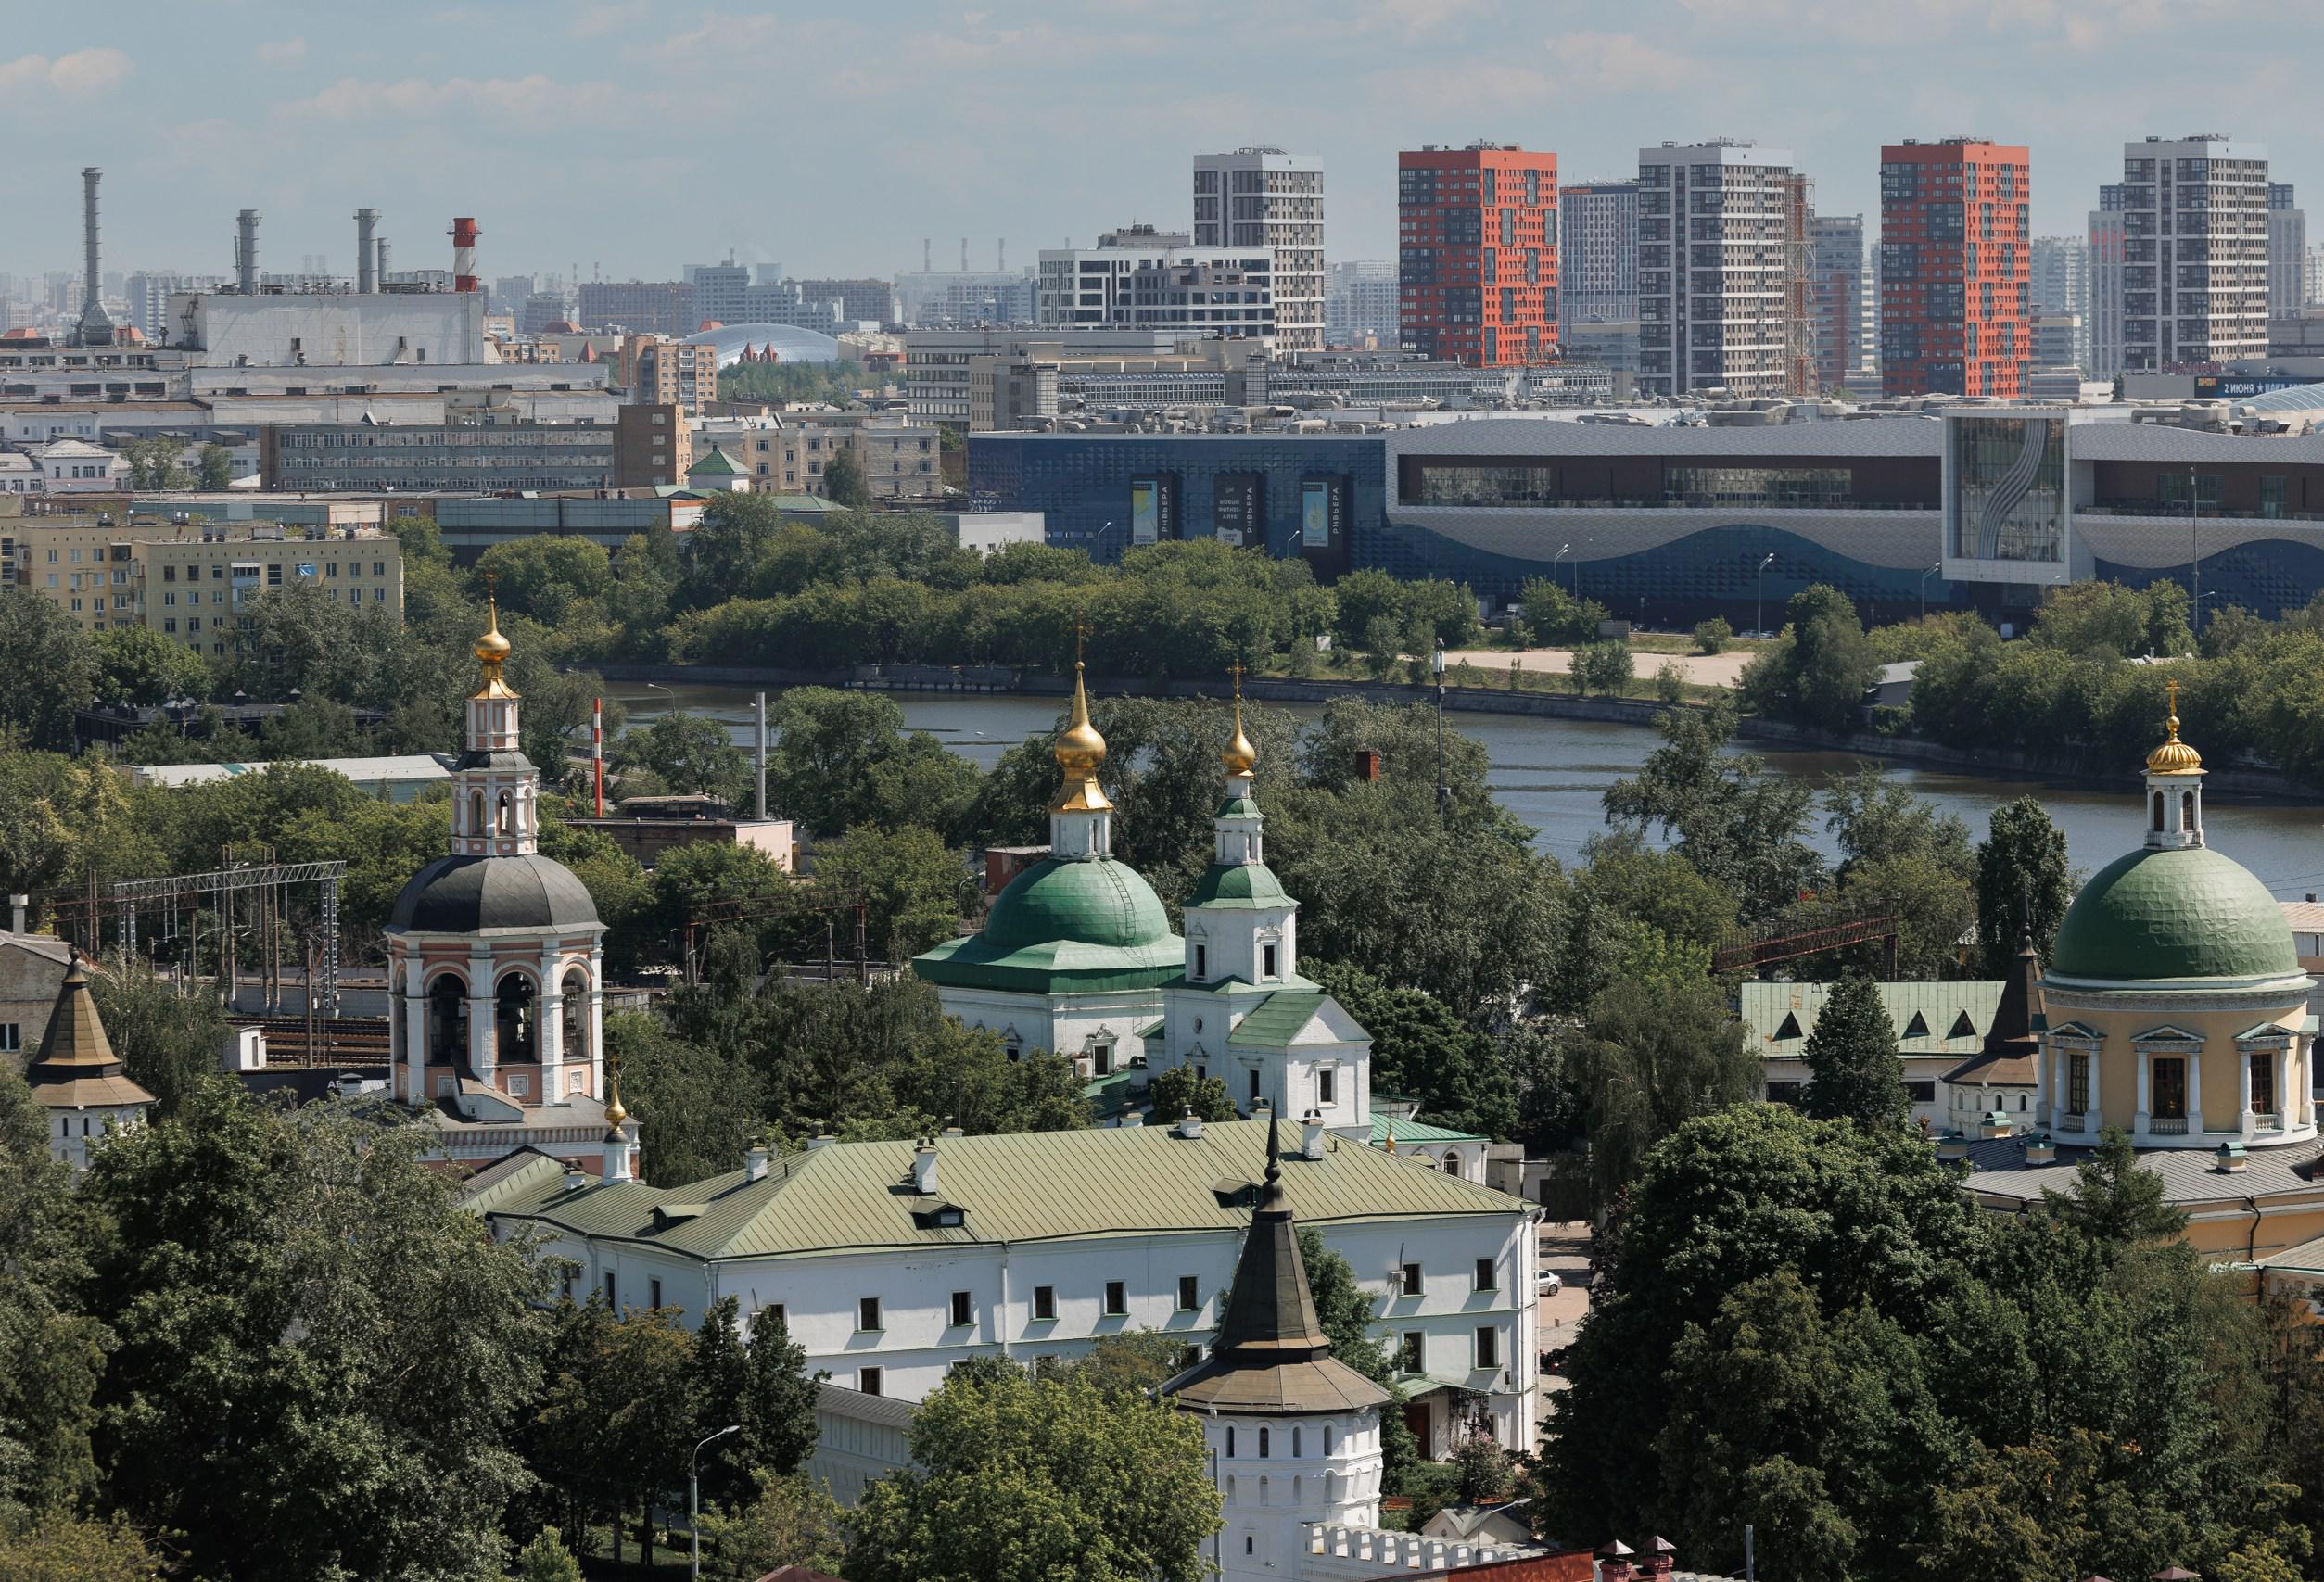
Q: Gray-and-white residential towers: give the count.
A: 3